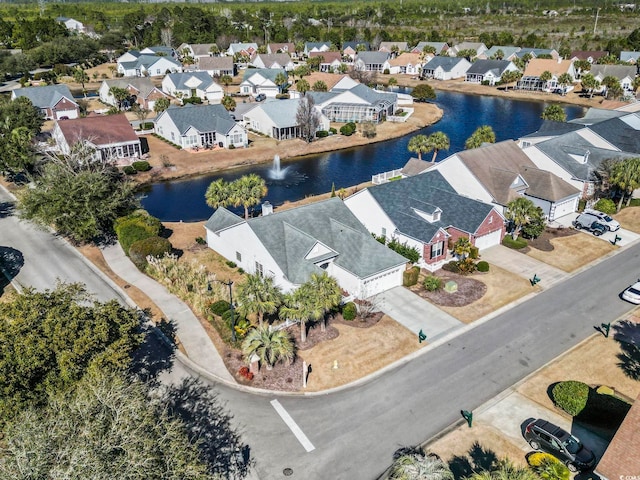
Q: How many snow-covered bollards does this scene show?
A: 0